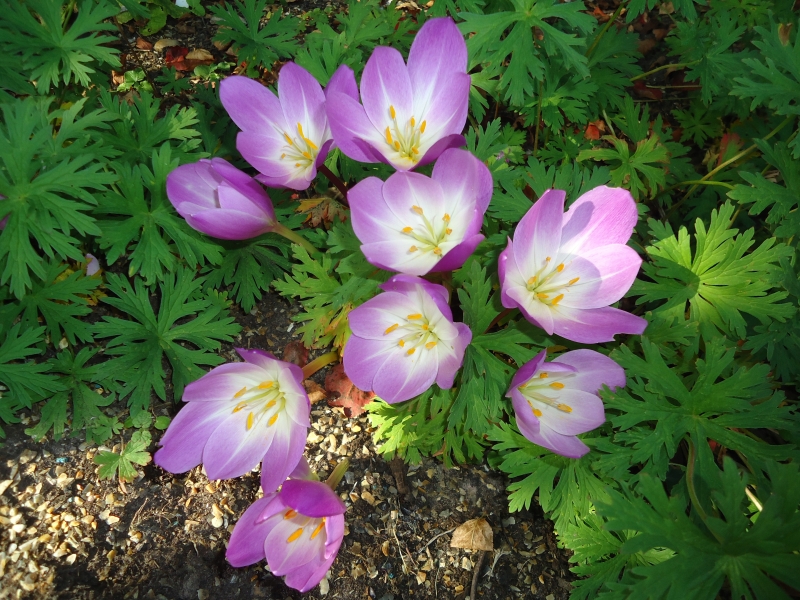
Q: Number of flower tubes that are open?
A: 8